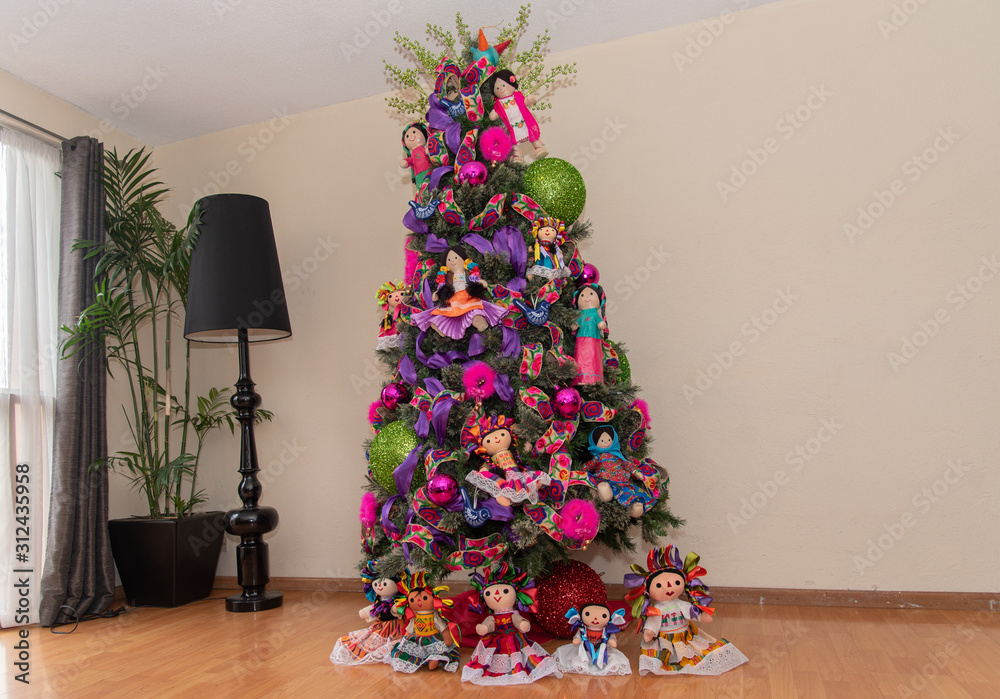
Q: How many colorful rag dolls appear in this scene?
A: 13